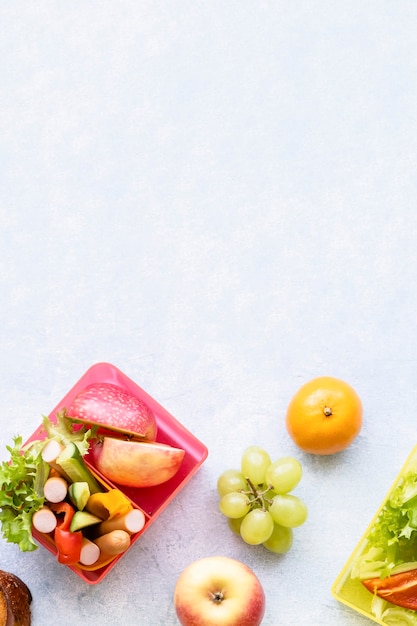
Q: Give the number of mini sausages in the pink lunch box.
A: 6